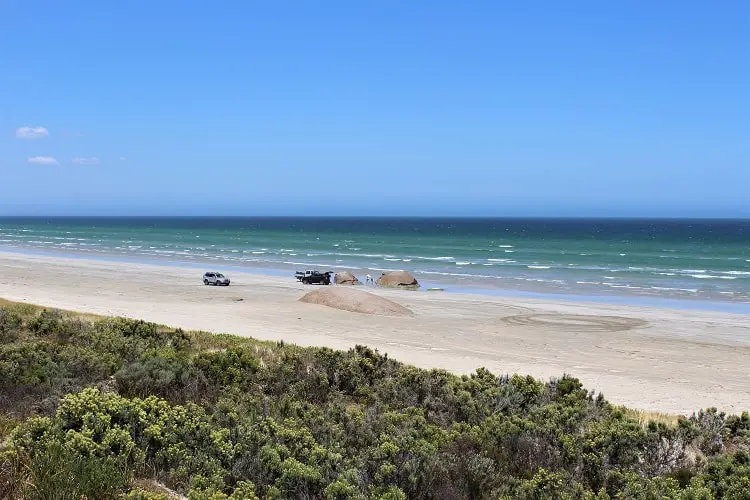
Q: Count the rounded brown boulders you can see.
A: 3